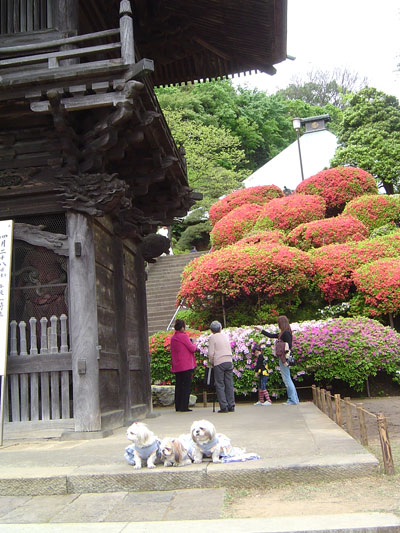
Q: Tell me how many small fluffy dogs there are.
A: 3